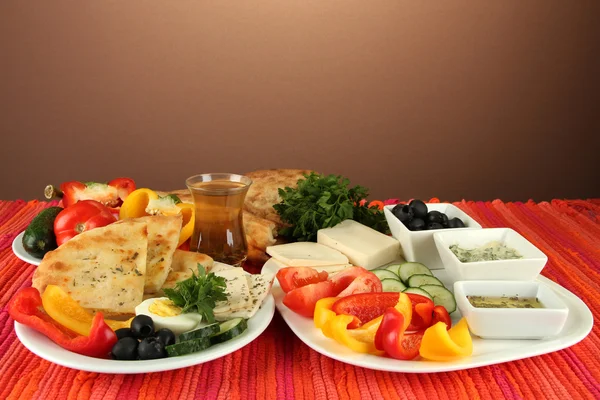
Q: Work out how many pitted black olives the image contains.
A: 12